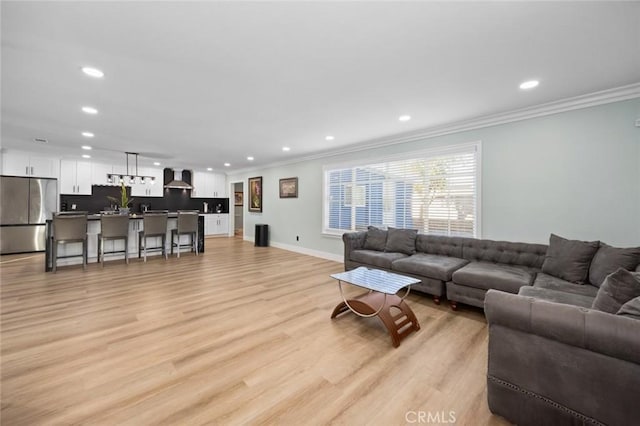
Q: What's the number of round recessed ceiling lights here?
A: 13